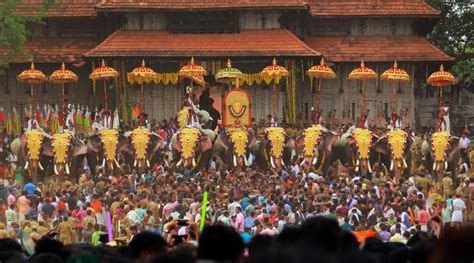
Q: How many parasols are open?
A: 11